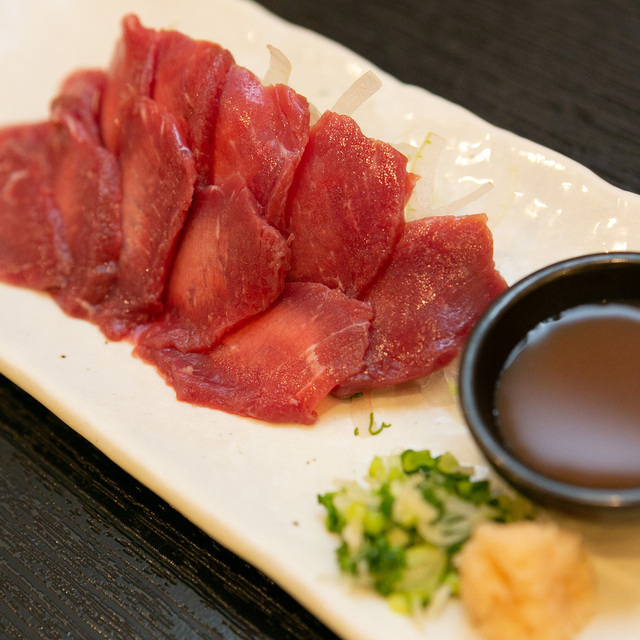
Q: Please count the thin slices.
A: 11